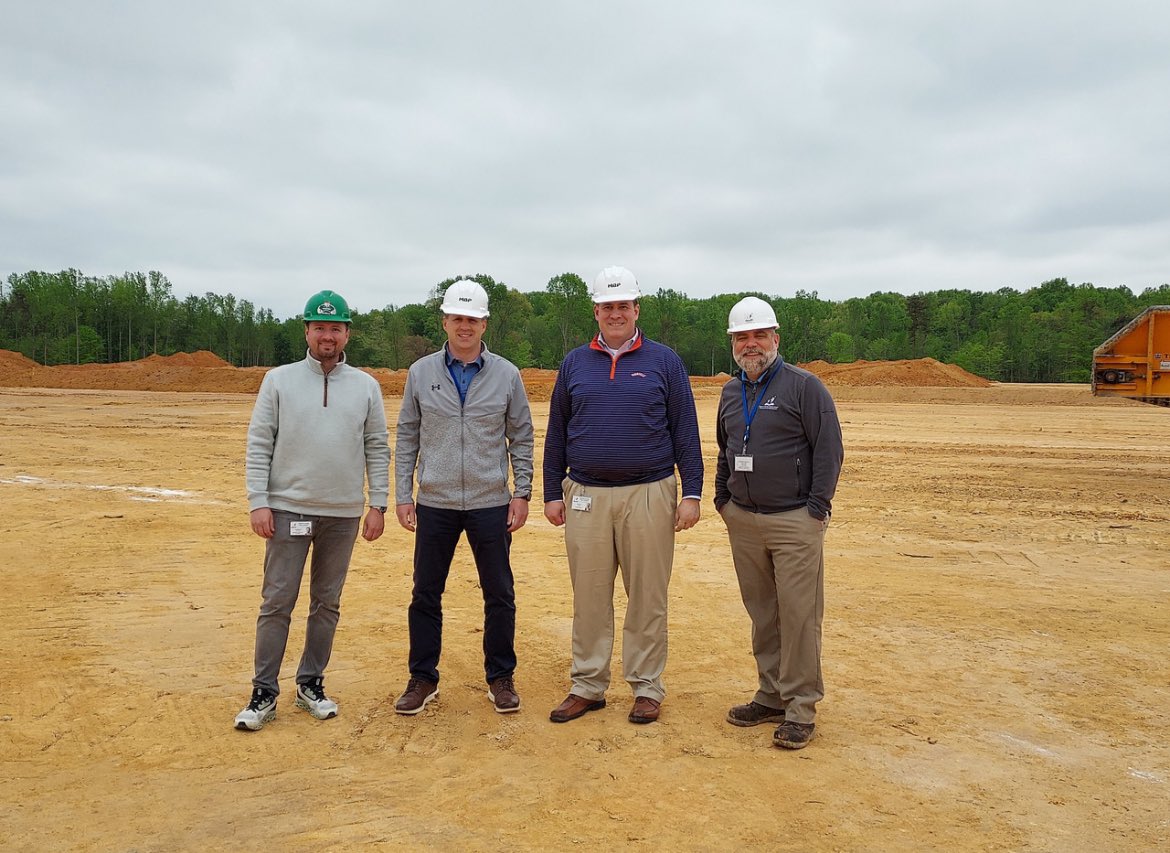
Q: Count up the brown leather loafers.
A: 2